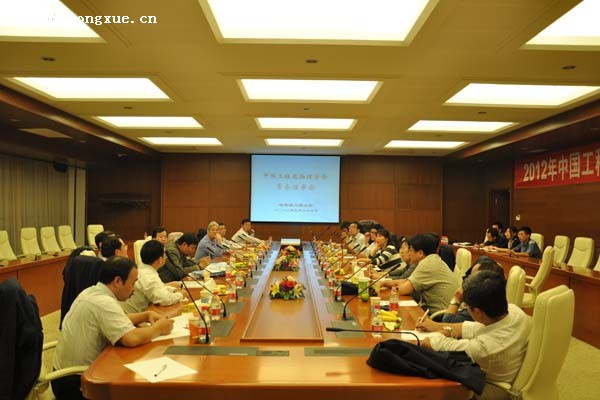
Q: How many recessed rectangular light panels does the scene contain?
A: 12